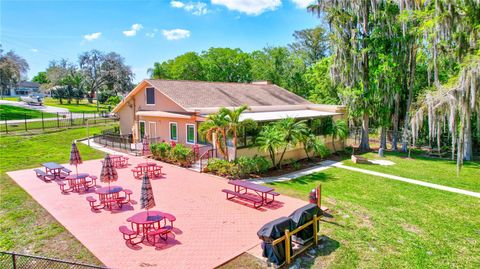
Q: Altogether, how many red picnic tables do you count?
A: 6